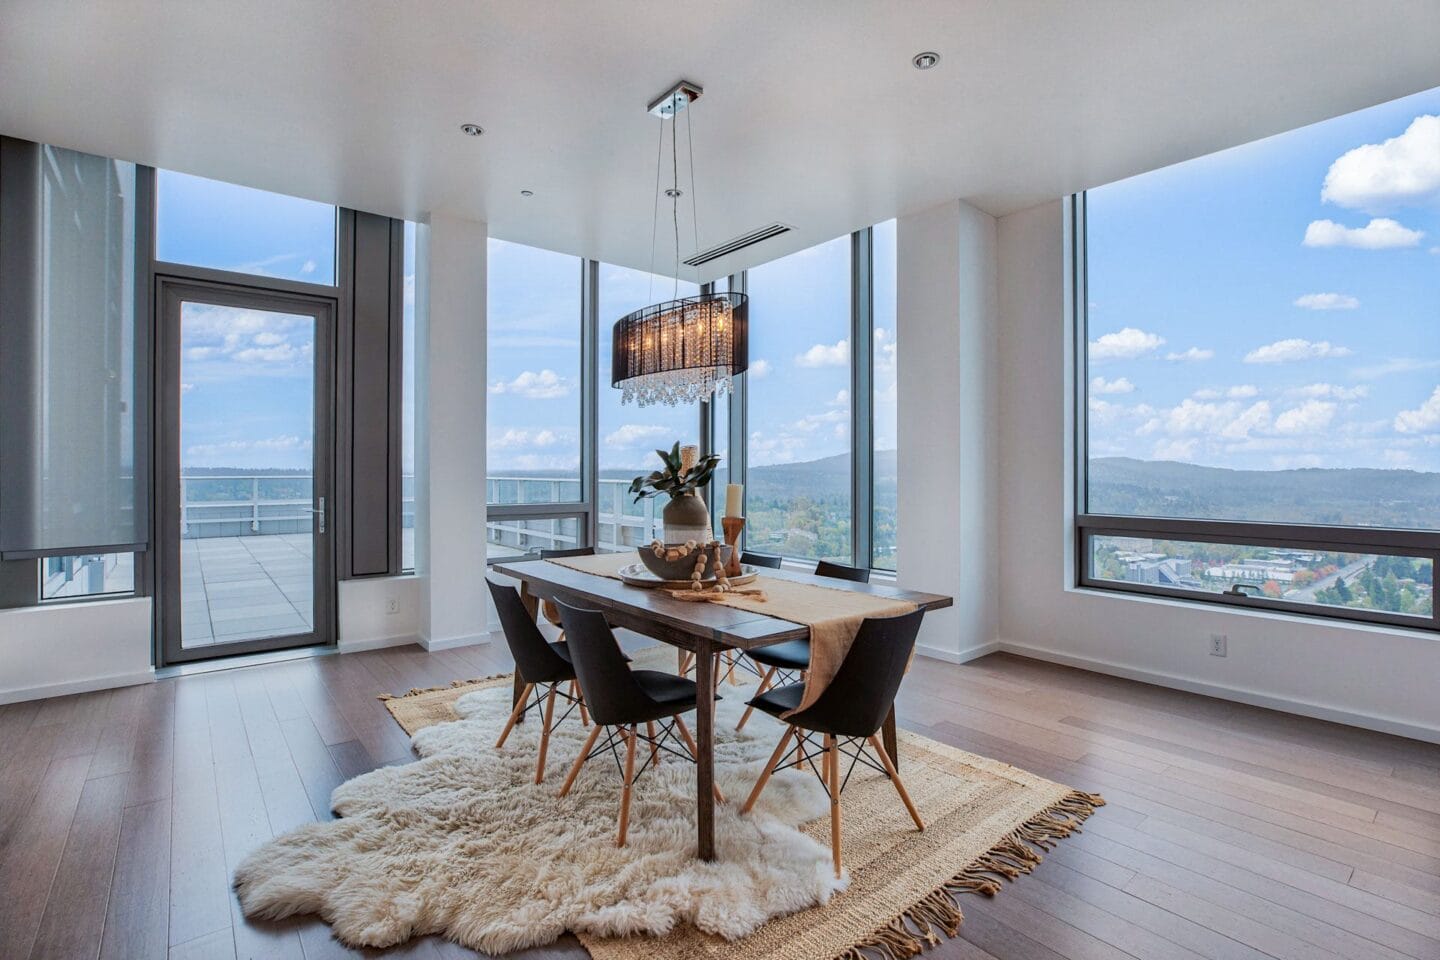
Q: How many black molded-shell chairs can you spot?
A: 6